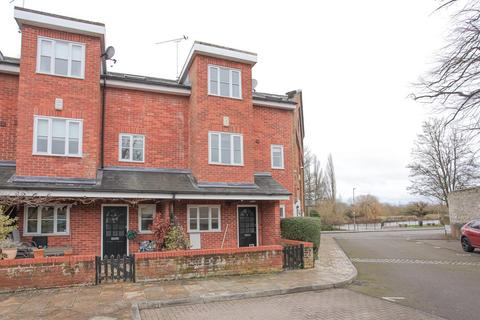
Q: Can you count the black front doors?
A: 2